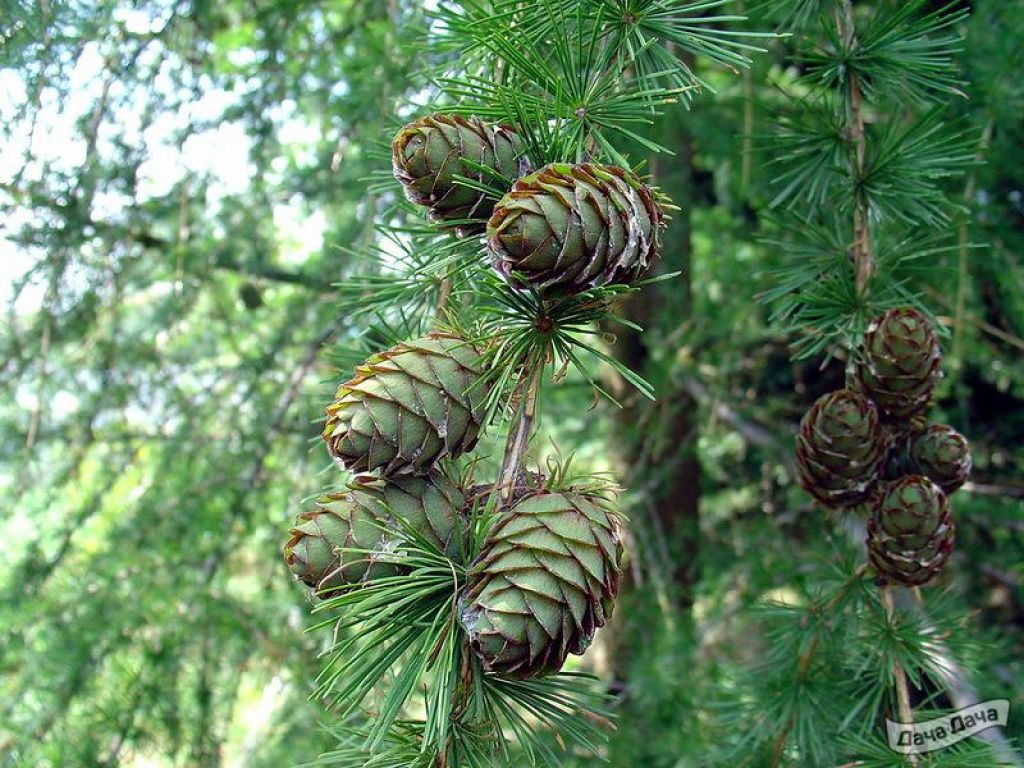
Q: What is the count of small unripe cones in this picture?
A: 9